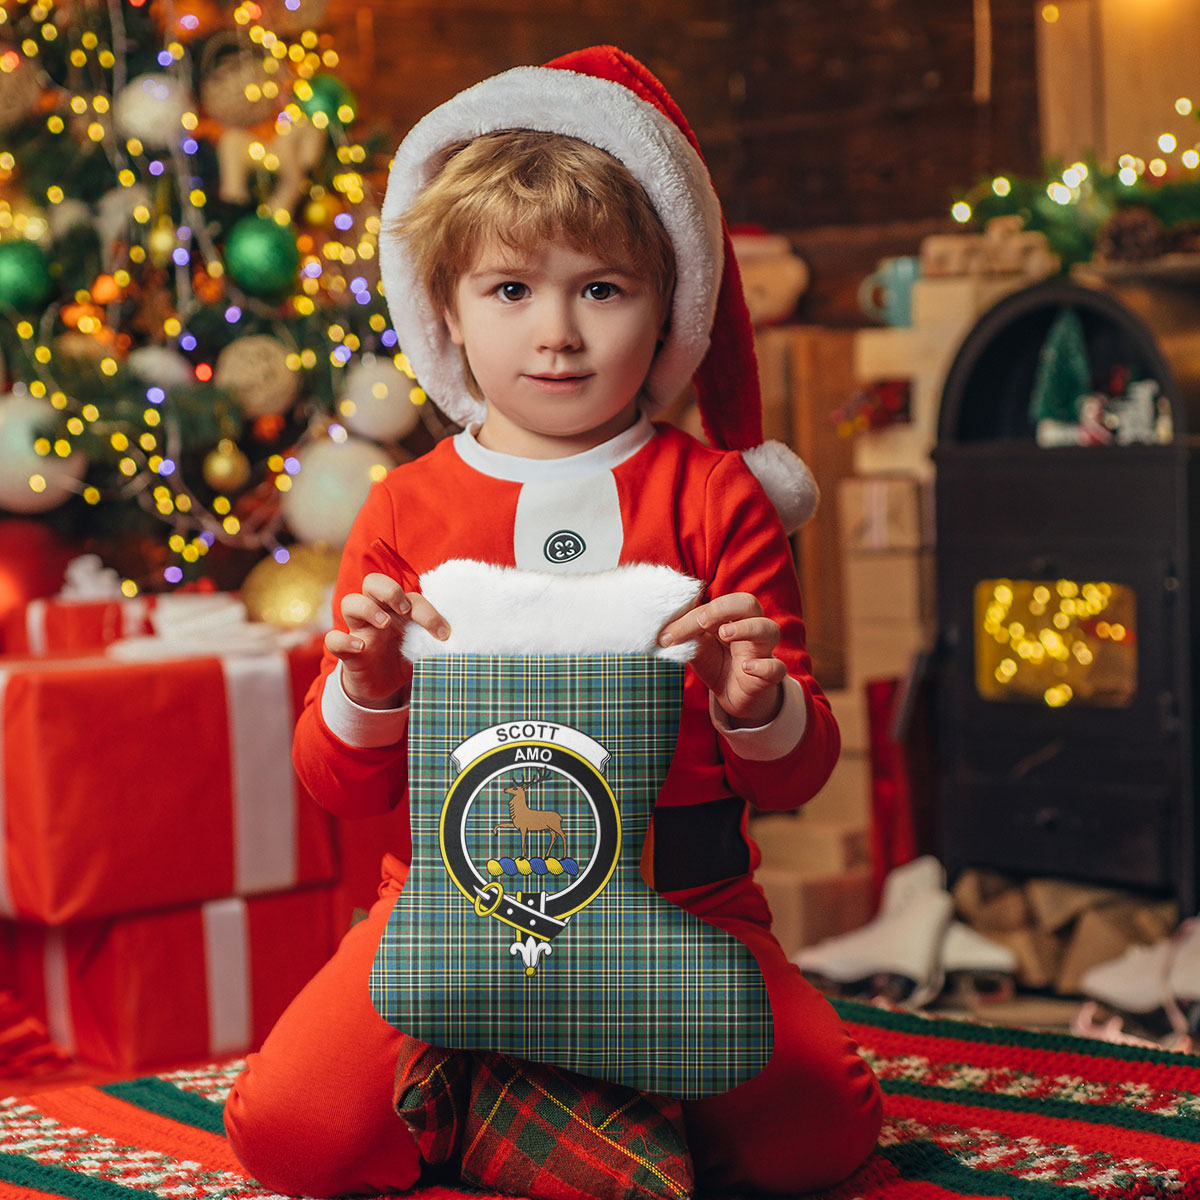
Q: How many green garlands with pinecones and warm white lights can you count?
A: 1